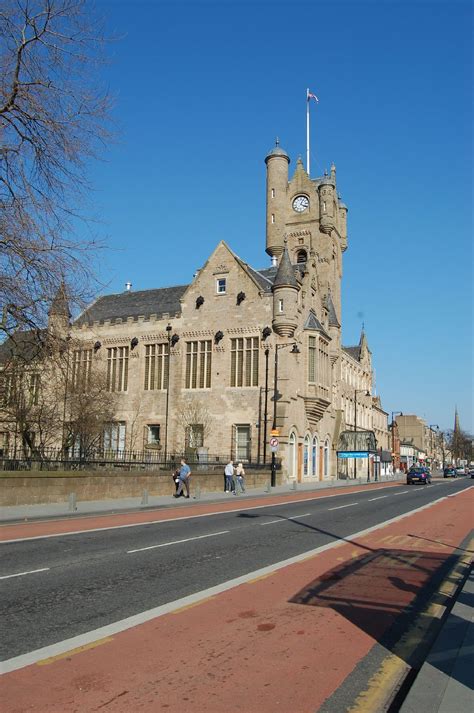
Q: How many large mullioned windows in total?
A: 5